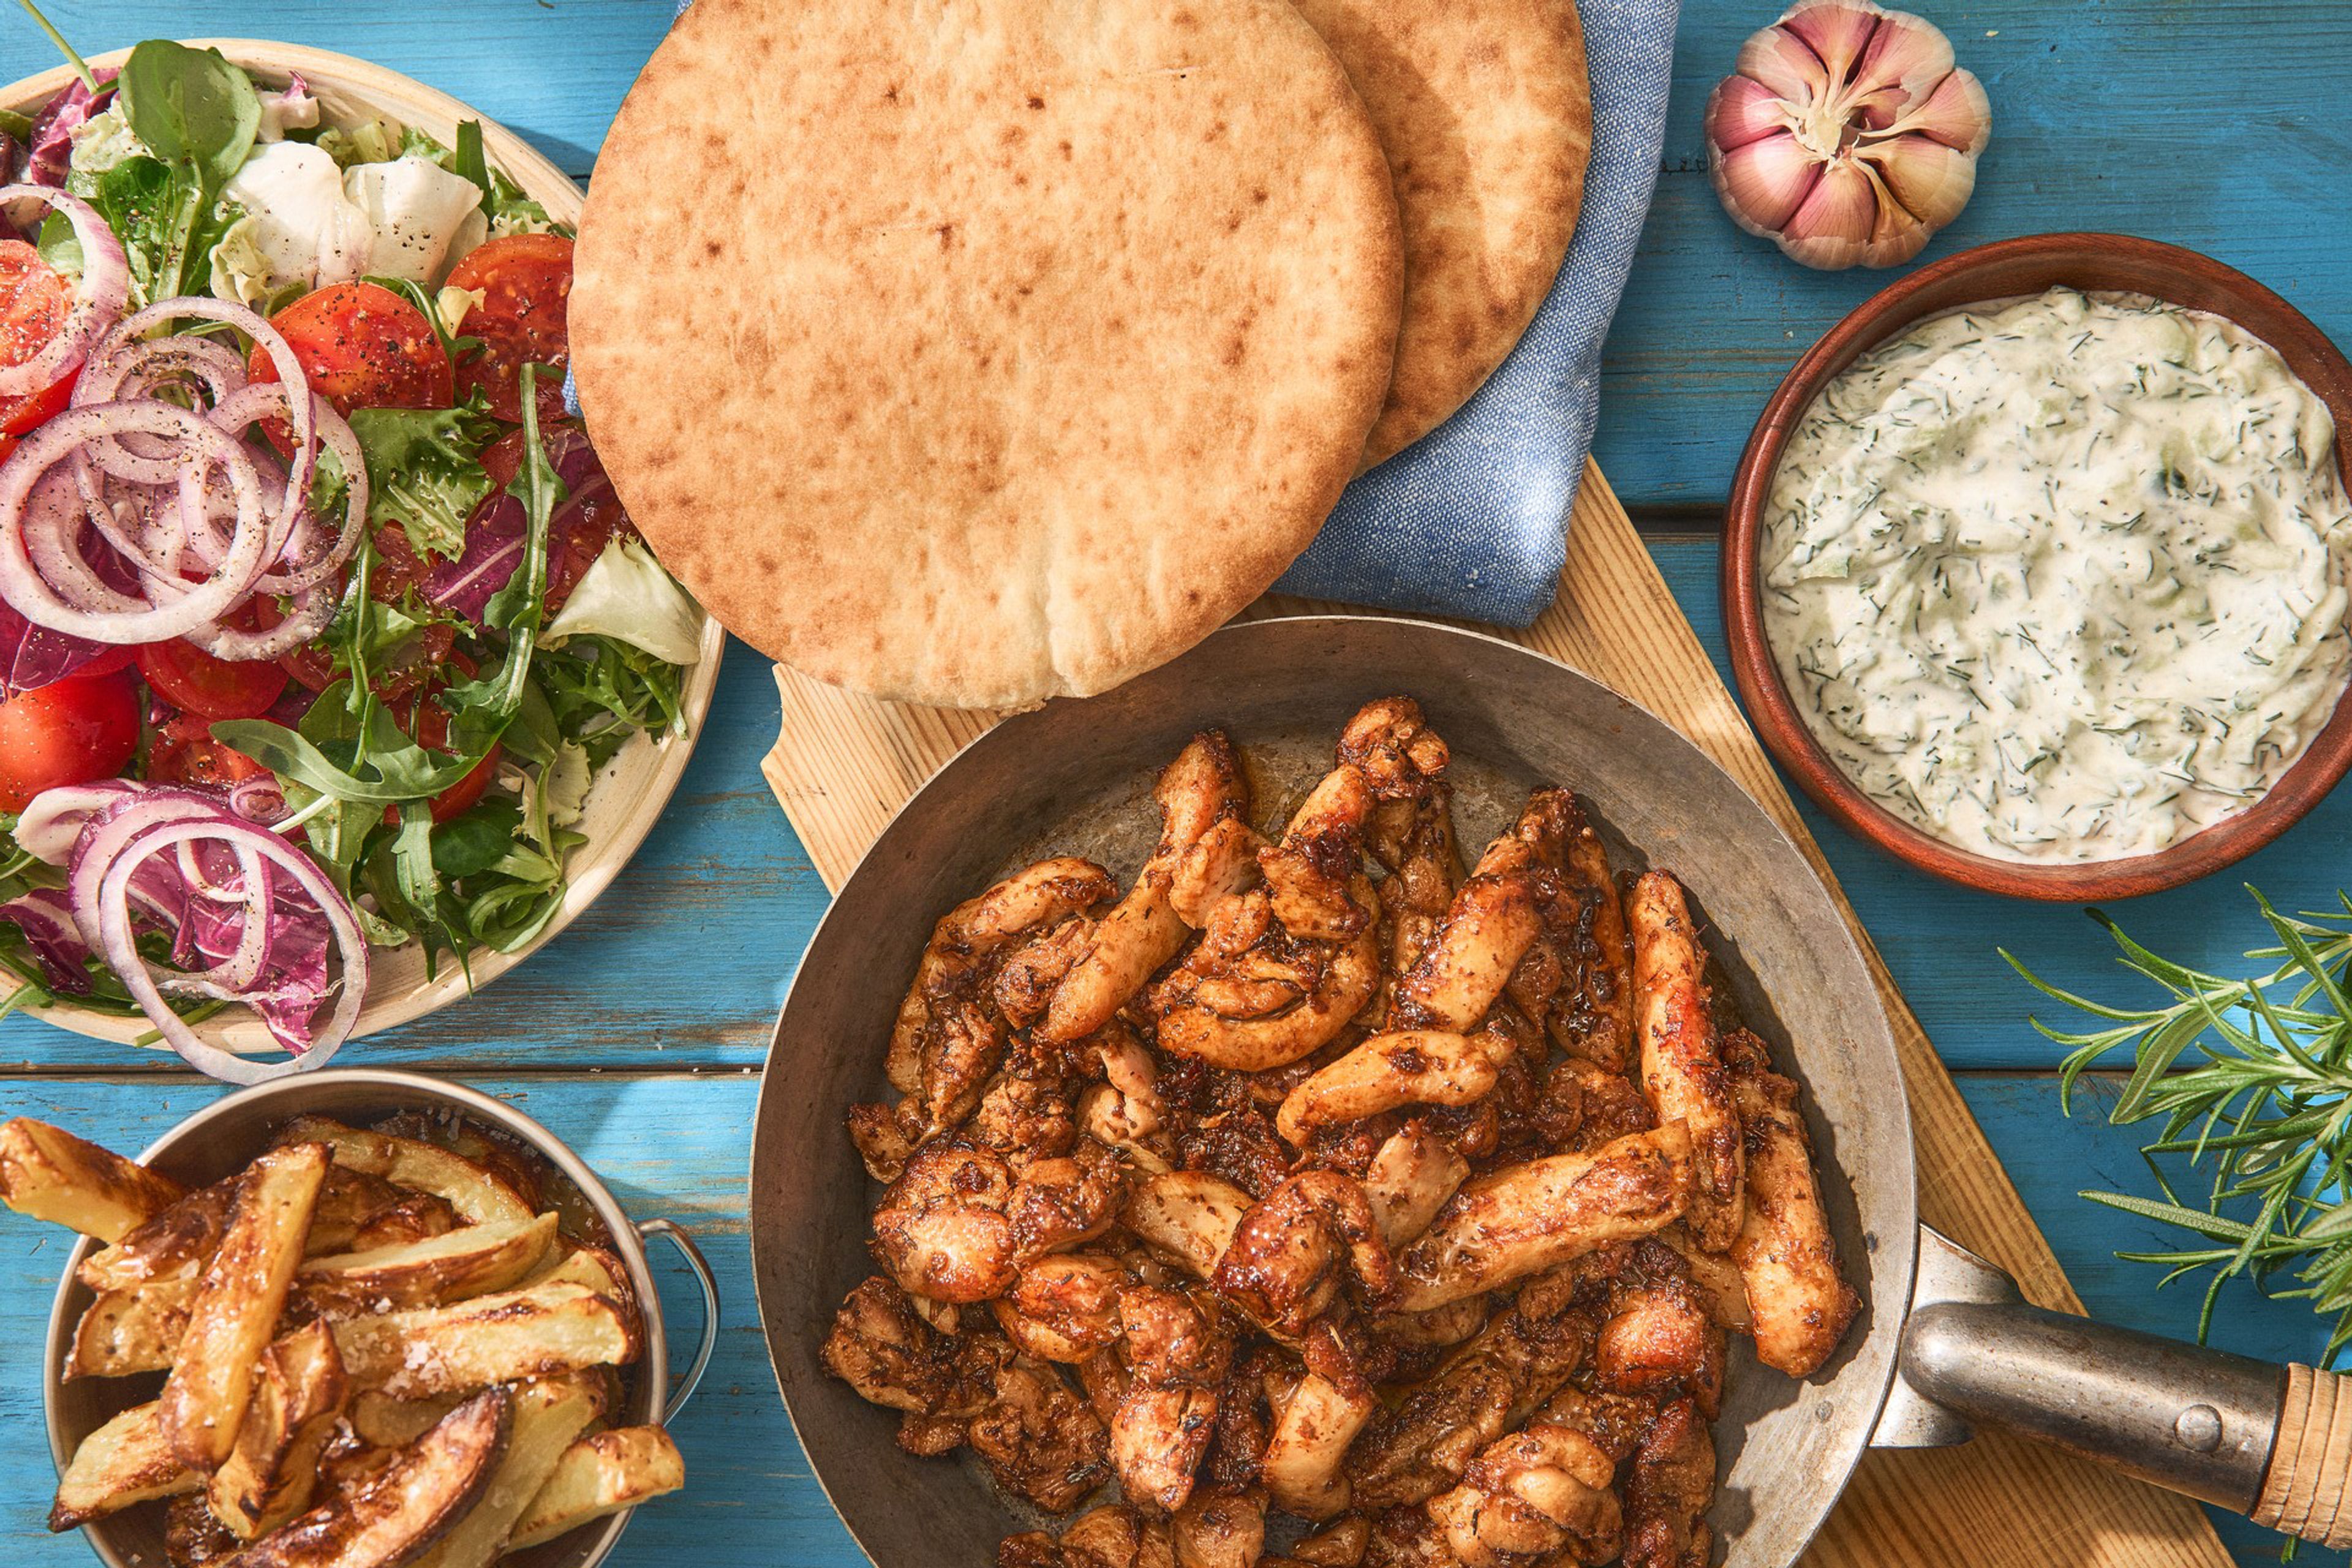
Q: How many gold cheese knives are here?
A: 0